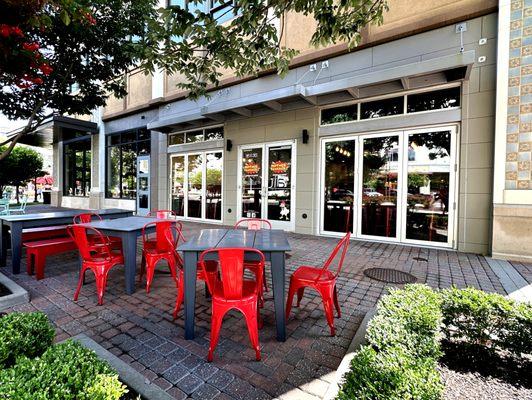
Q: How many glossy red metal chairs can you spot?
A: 8